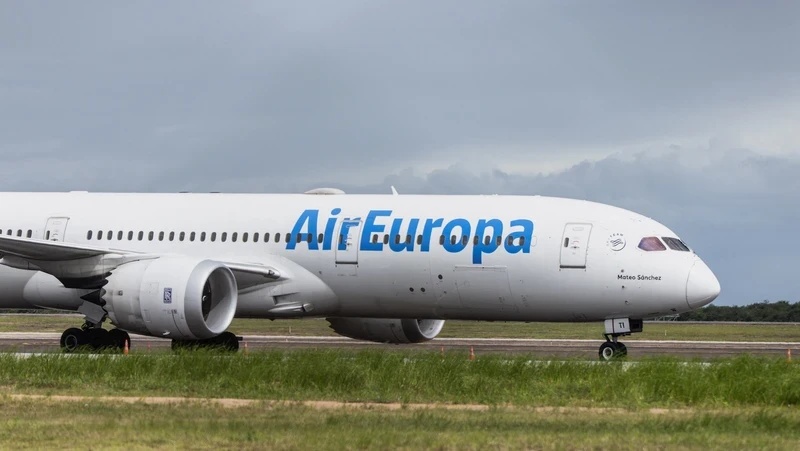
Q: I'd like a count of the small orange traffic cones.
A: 6